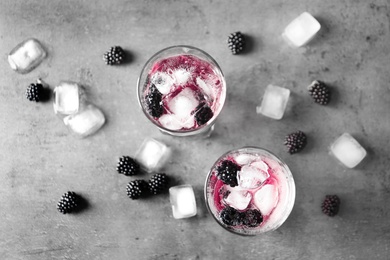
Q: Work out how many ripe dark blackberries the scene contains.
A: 15